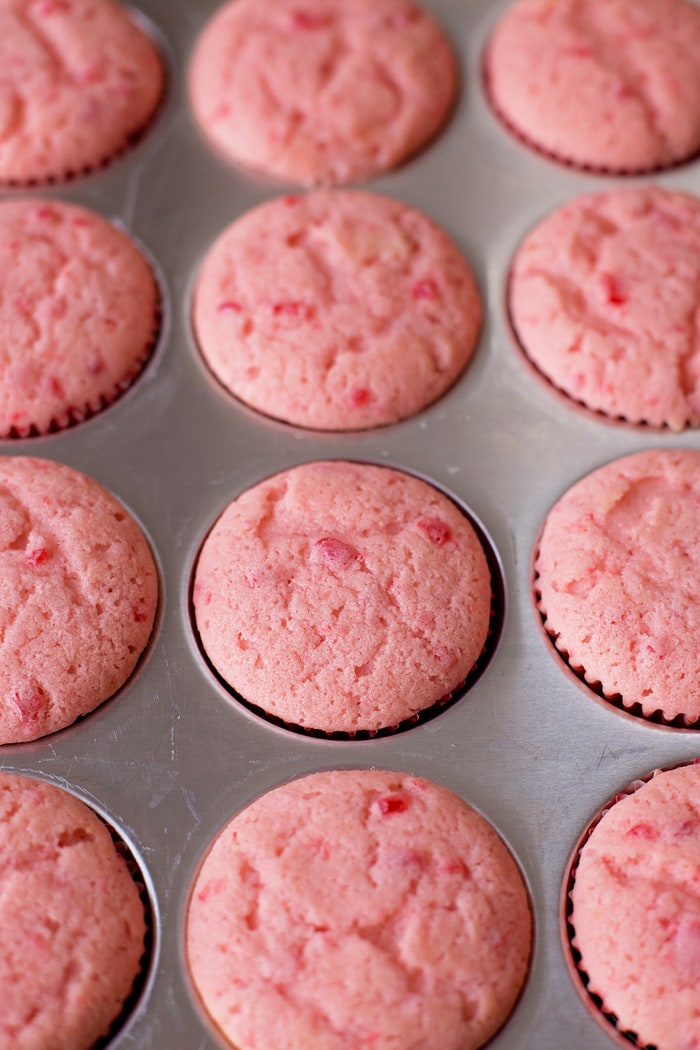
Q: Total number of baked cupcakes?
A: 12